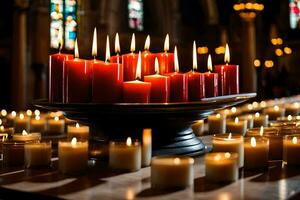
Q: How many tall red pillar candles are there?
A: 14